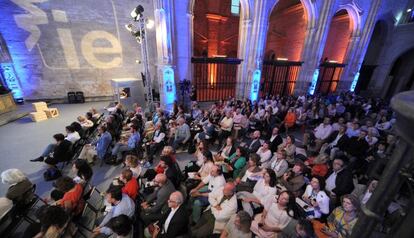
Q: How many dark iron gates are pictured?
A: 3